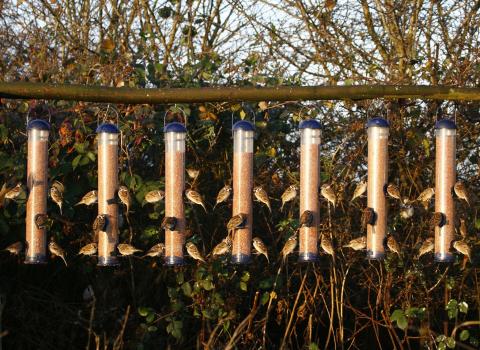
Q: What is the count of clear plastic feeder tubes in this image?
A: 7